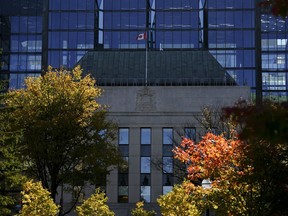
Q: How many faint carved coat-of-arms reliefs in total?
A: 1